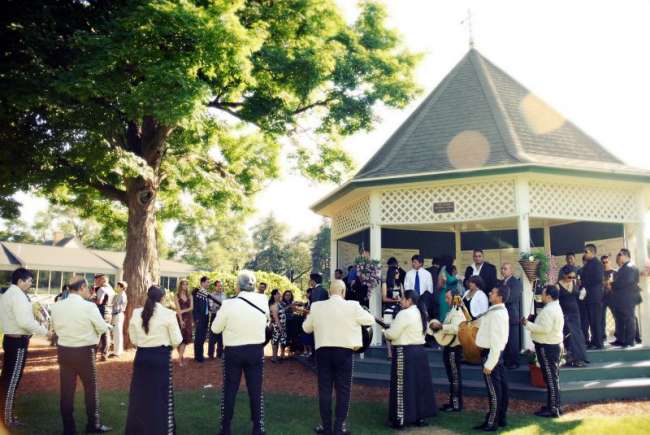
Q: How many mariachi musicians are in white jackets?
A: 9